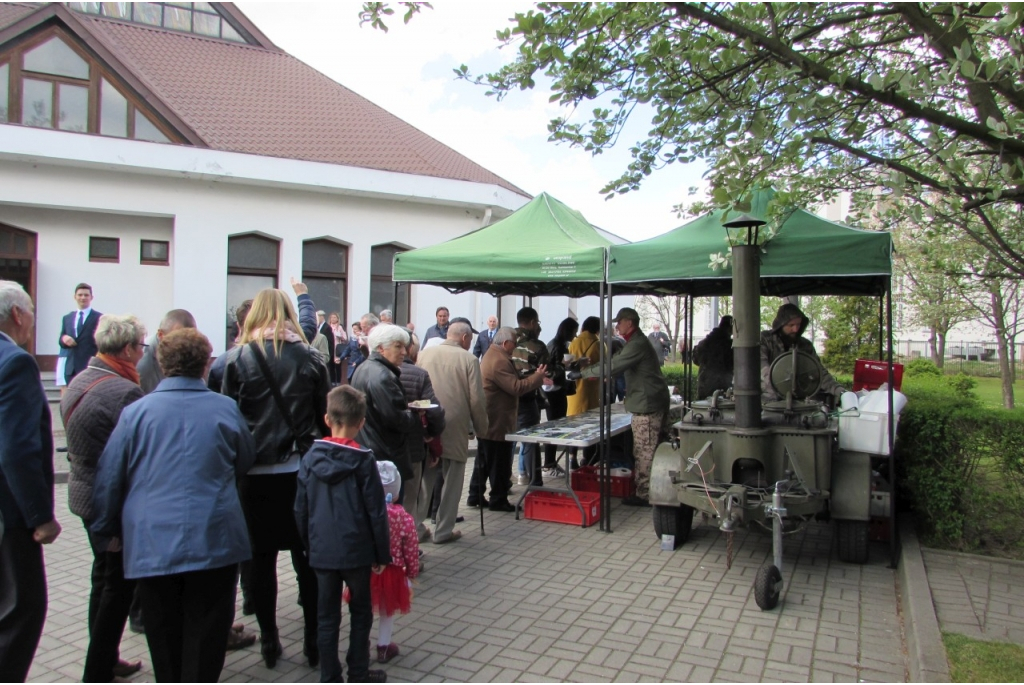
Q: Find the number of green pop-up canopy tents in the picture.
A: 2